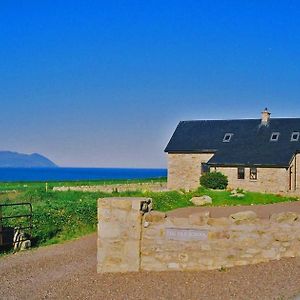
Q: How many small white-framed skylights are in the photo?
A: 3